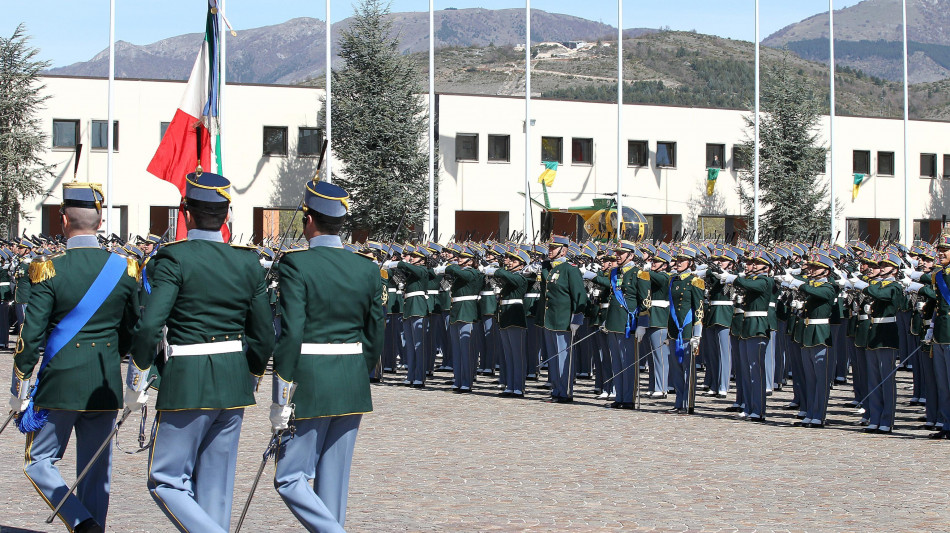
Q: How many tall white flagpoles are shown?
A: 9